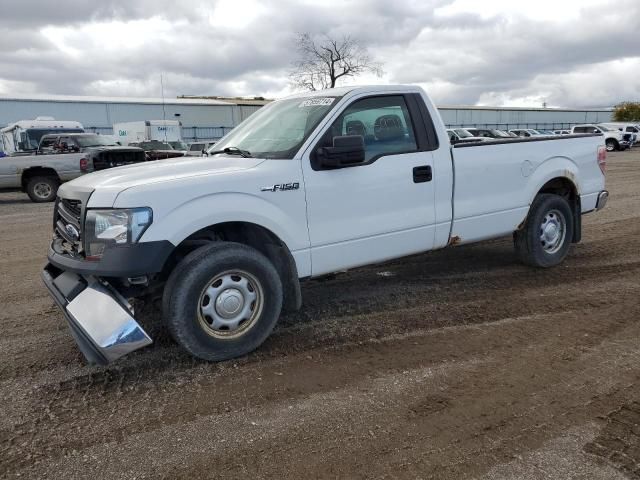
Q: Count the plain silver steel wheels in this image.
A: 2